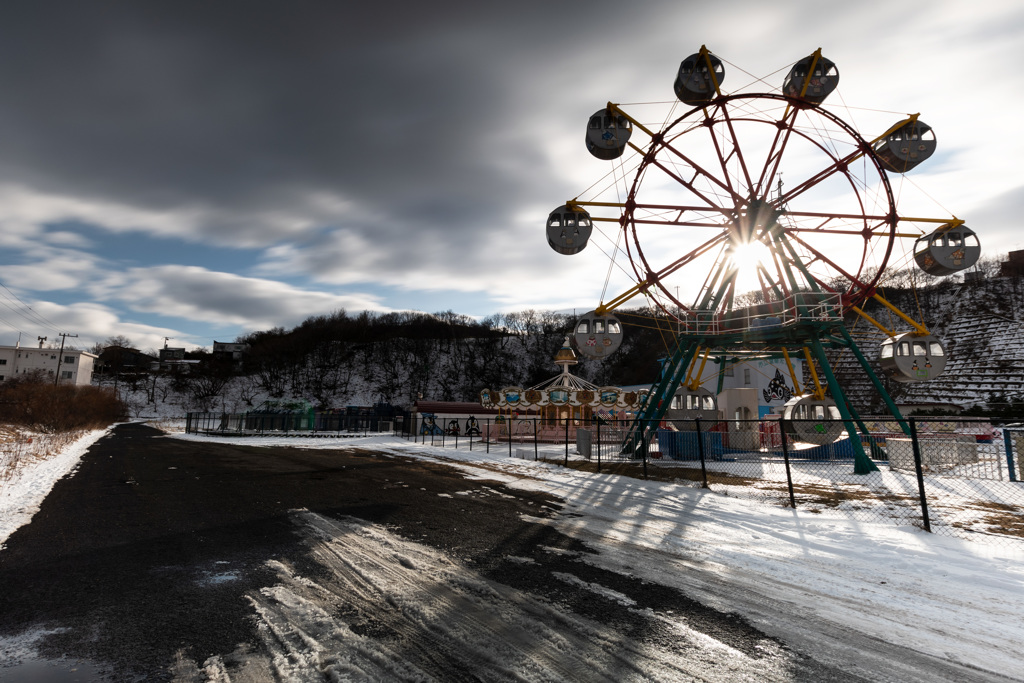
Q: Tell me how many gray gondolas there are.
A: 10